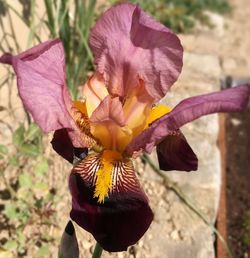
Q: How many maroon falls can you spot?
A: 3